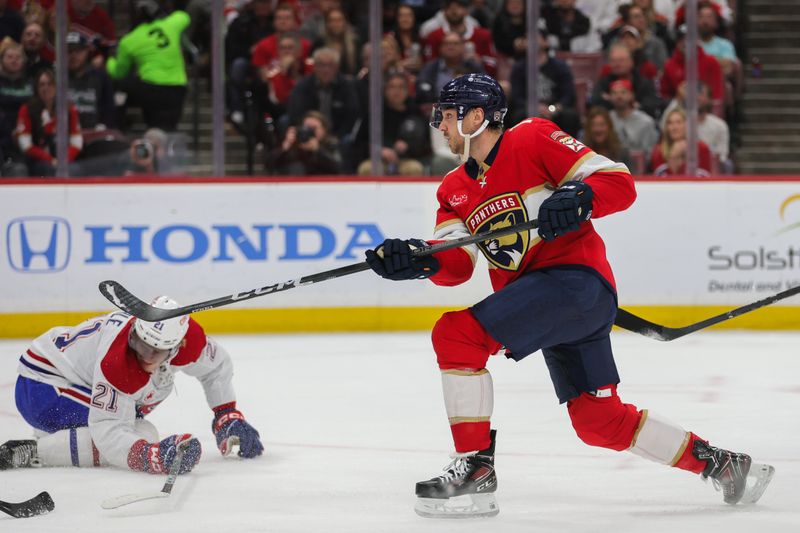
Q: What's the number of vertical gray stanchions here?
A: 5